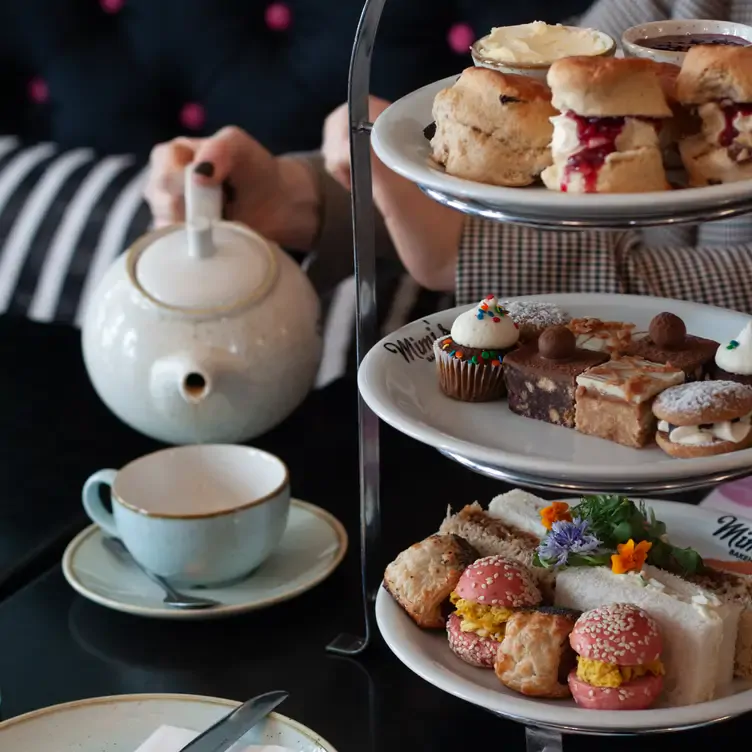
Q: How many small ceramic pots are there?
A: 2